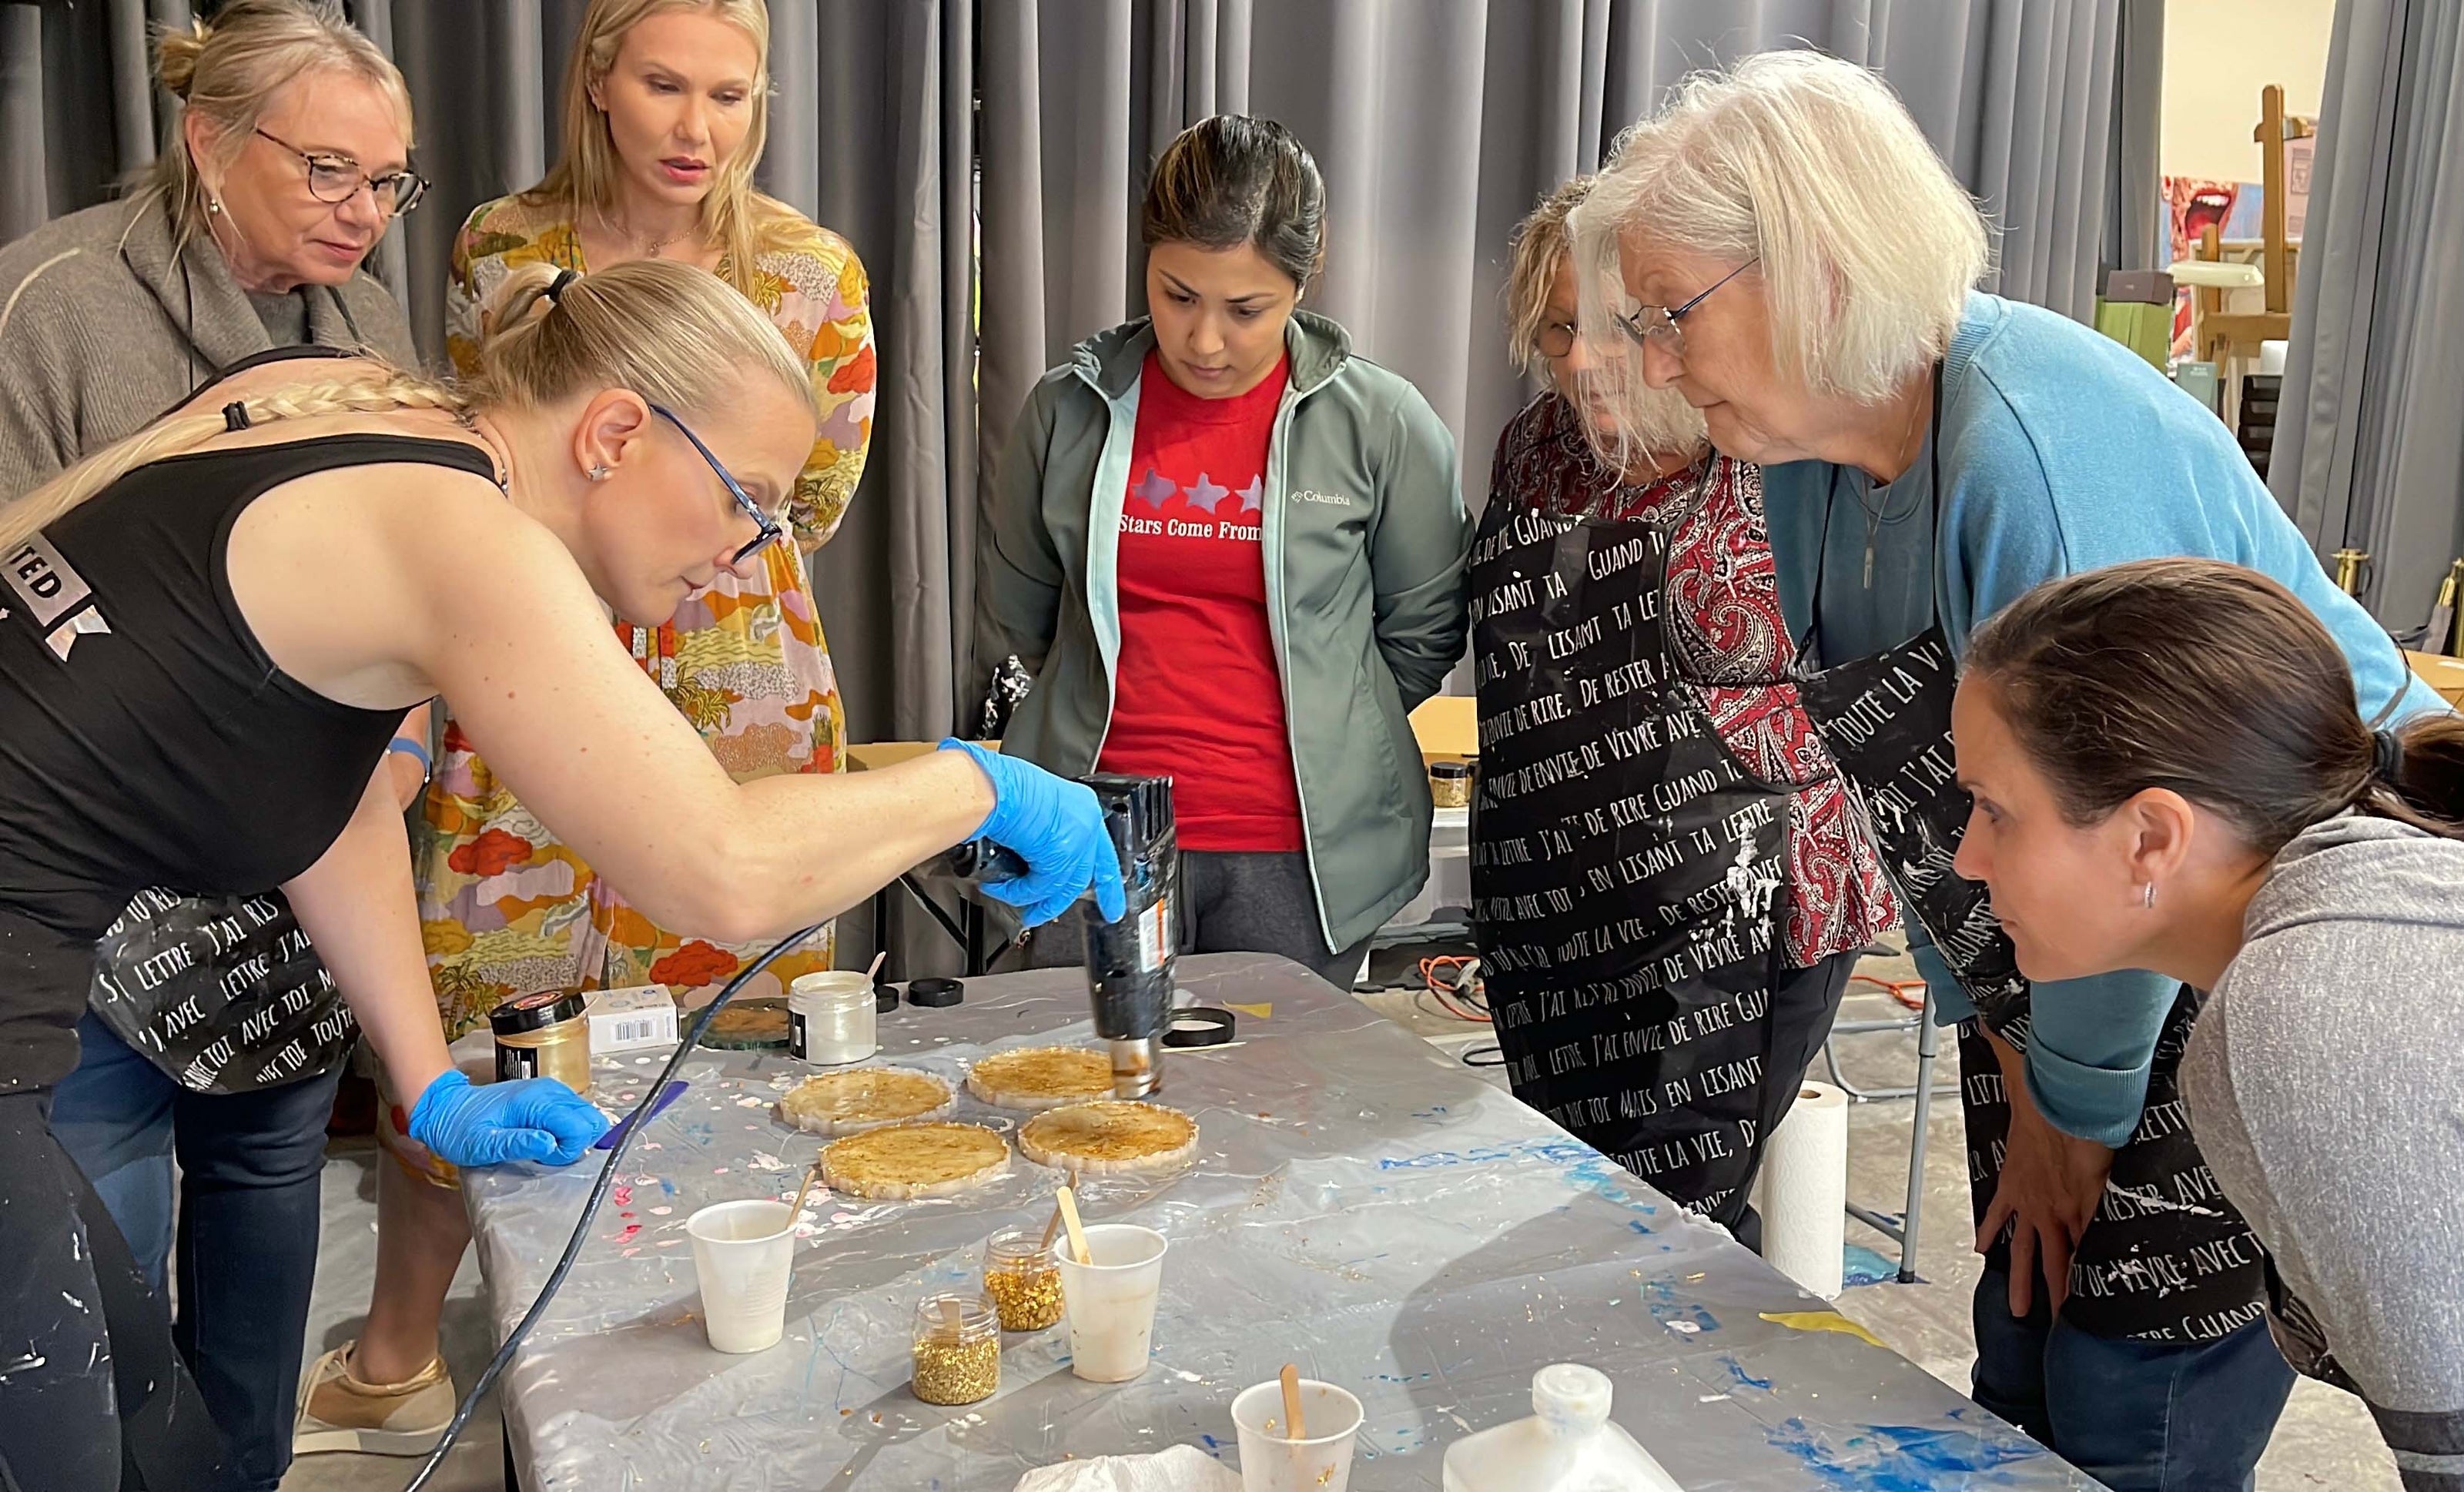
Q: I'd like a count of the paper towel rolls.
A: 1